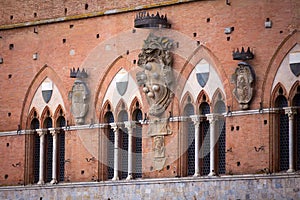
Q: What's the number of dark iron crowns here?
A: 3